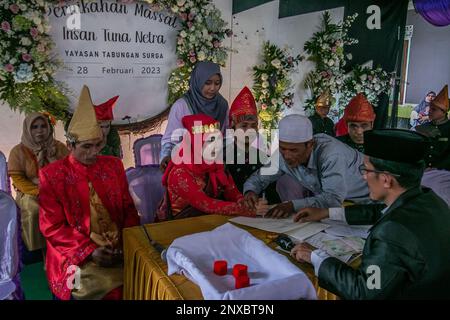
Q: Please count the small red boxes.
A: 3